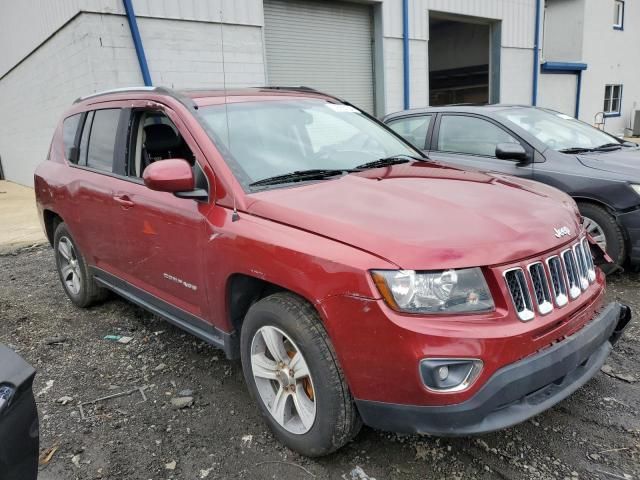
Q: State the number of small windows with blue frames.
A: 2